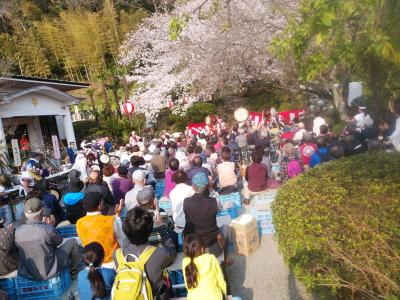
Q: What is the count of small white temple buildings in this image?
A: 1